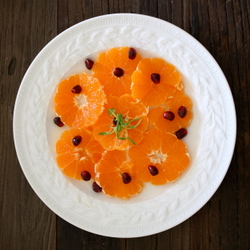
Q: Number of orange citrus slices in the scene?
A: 8